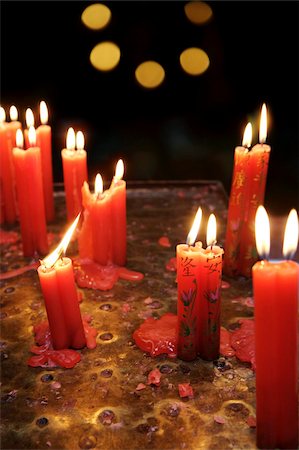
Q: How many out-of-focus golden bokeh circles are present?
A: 5